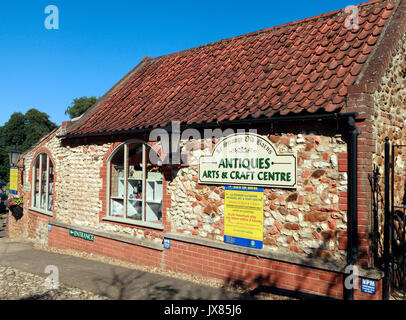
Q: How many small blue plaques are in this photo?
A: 3